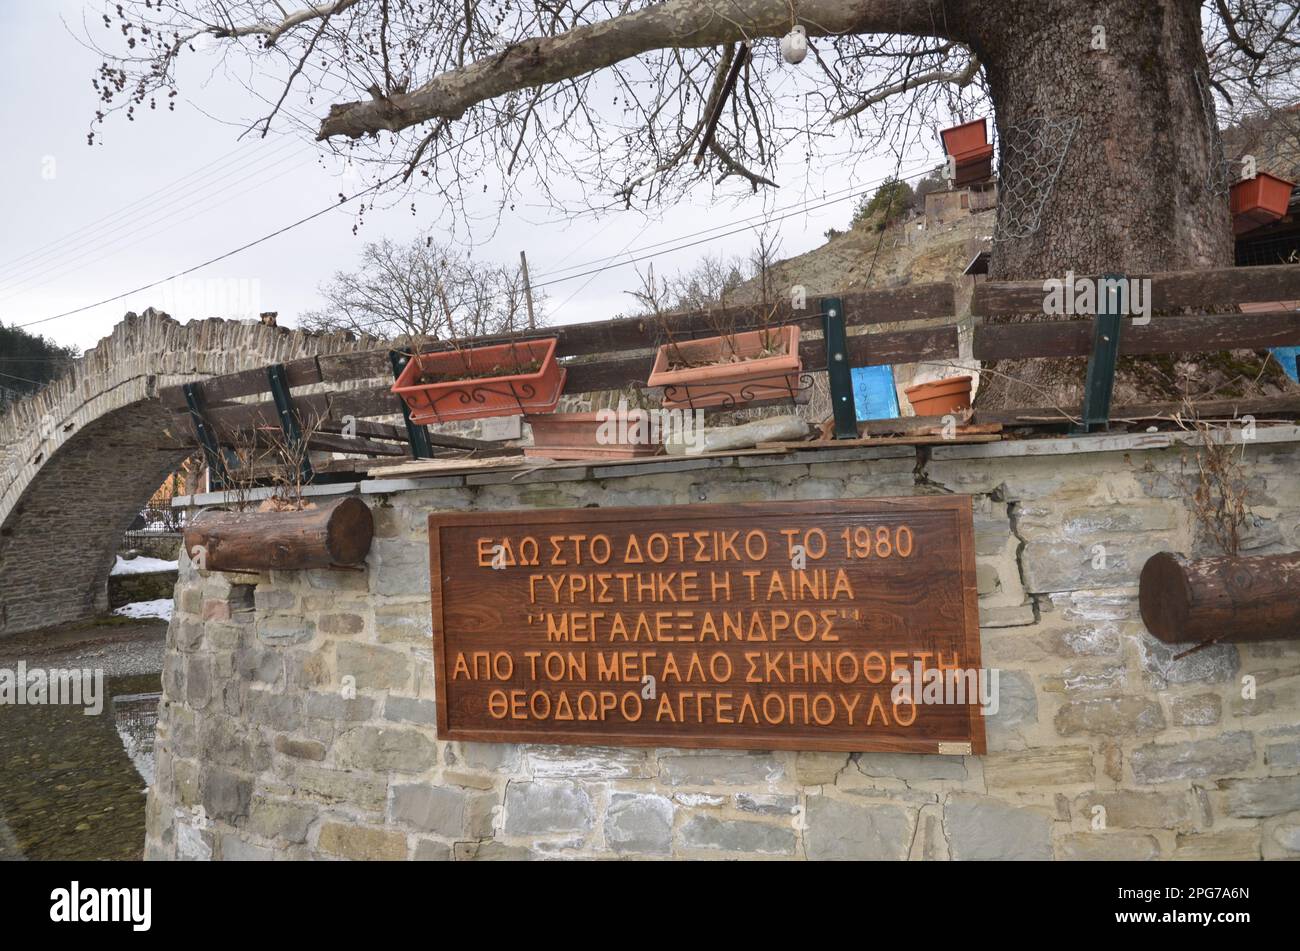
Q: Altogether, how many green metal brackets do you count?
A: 5